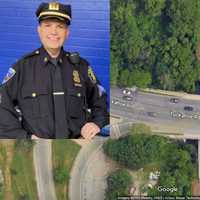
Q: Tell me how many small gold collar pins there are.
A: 2